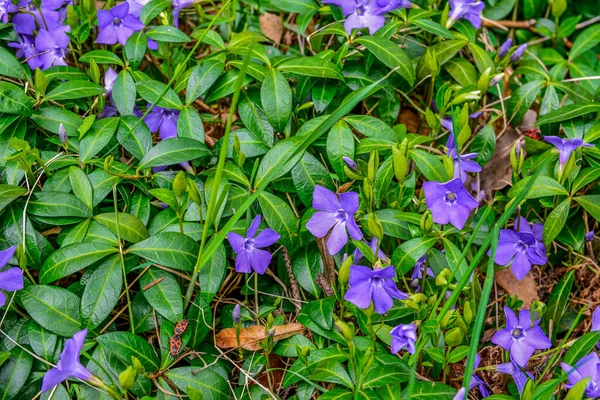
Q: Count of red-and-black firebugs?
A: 3